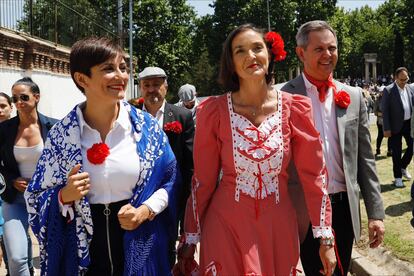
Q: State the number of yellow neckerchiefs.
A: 0